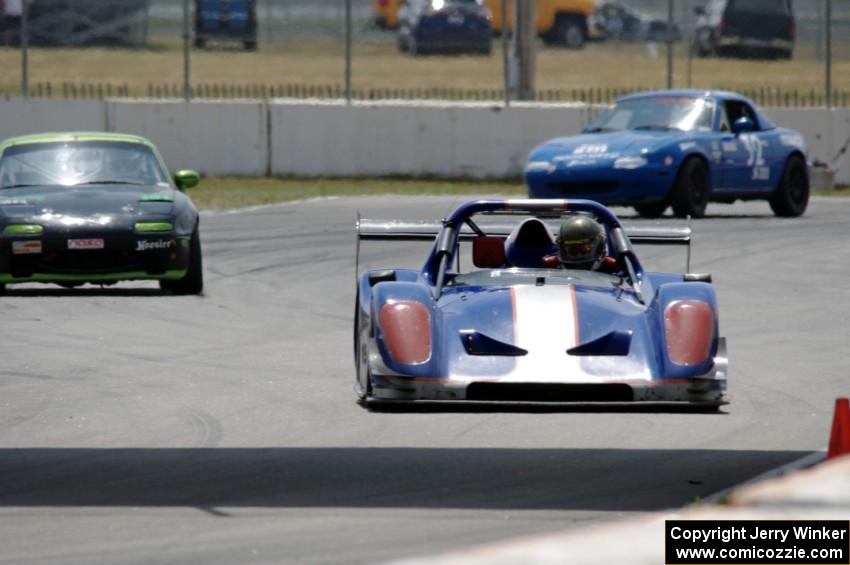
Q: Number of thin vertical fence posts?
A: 6